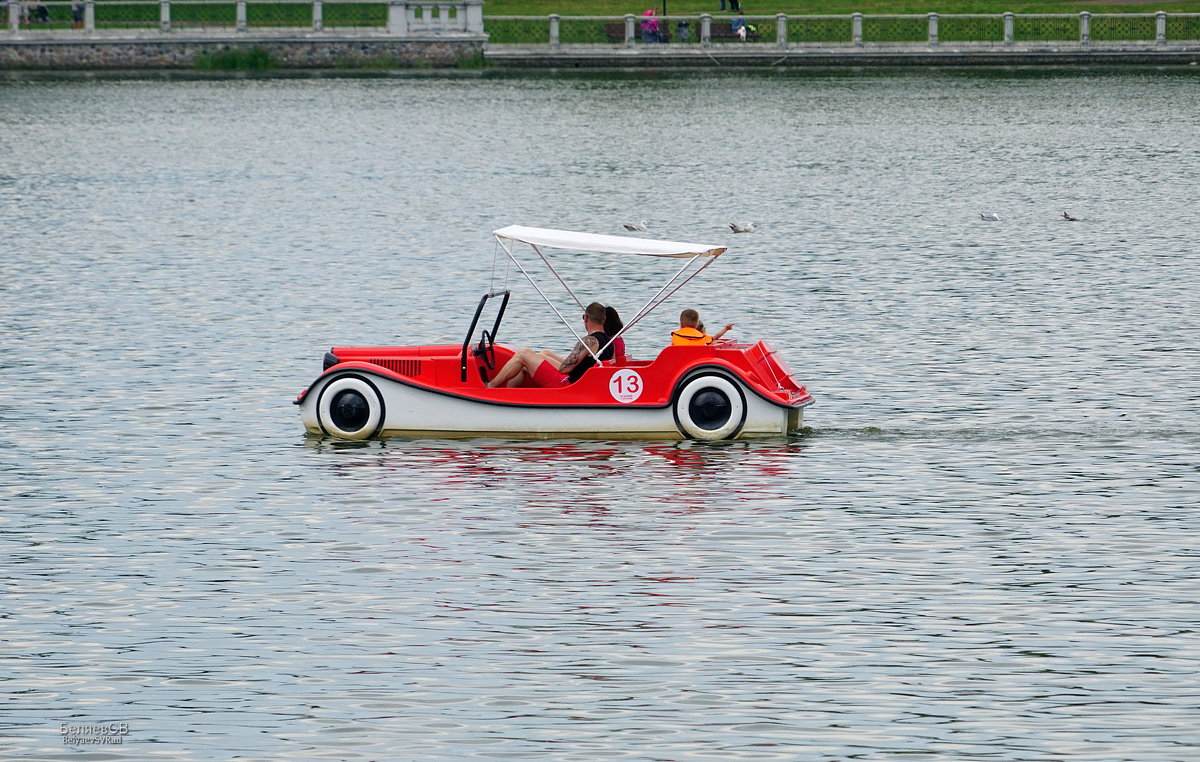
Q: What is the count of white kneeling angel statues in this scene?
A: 0